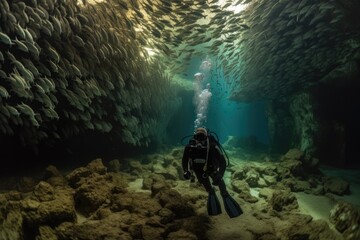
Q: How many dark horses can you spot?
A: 0